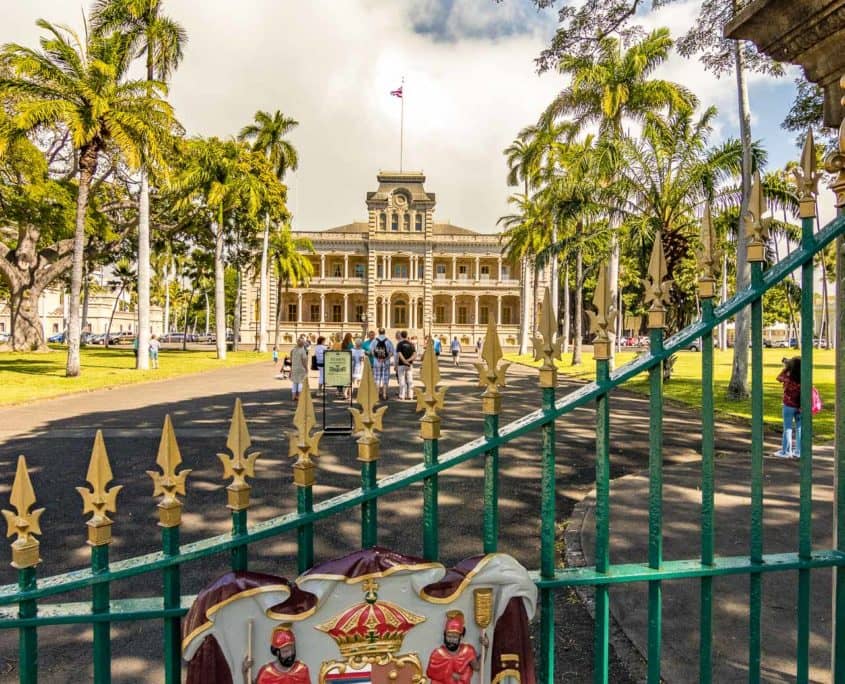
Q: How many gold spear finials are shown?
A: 14